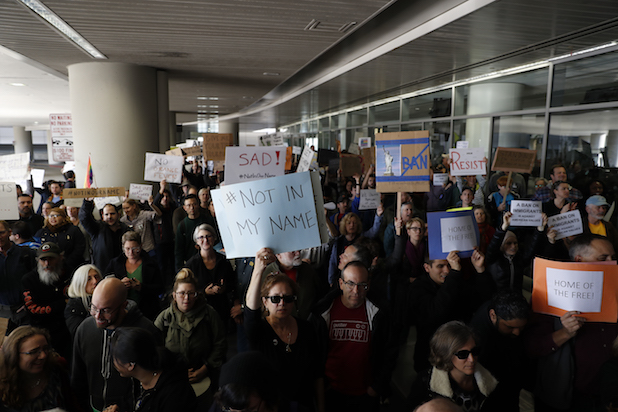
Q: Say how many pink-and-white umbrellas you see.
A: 0